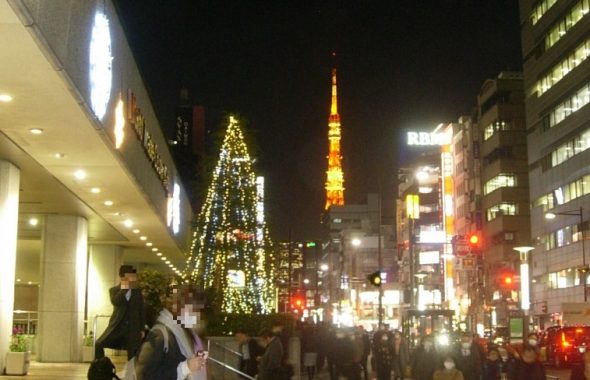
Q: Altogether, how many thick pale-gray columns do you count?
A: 3